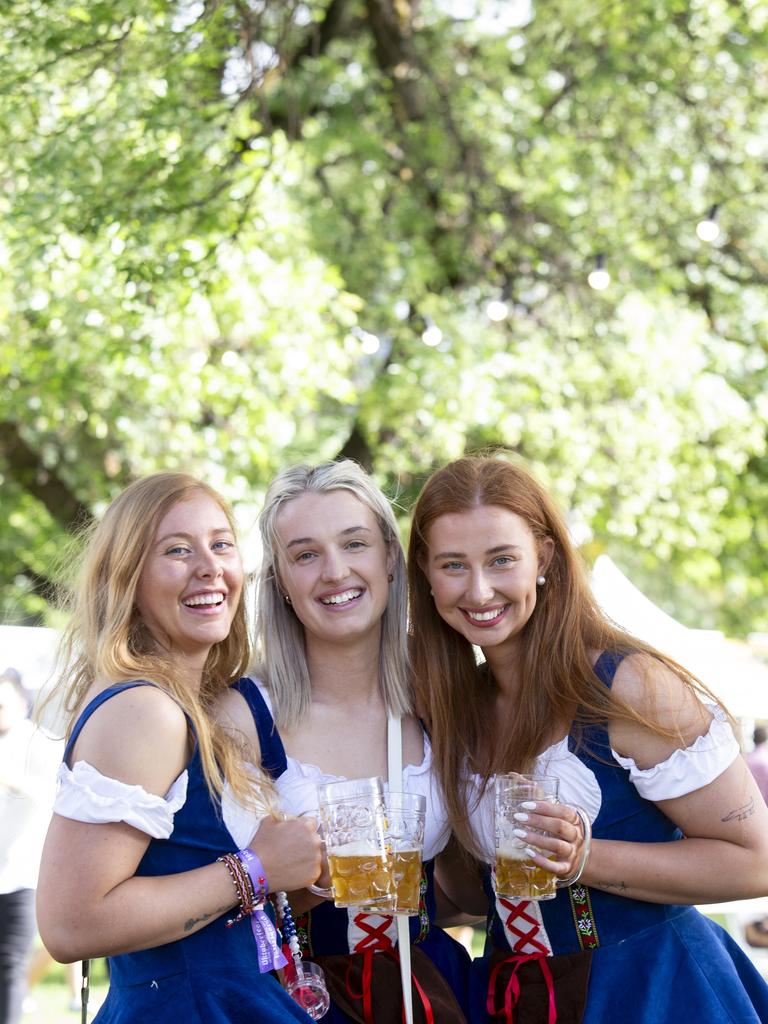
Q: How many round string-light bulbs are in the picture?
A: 5